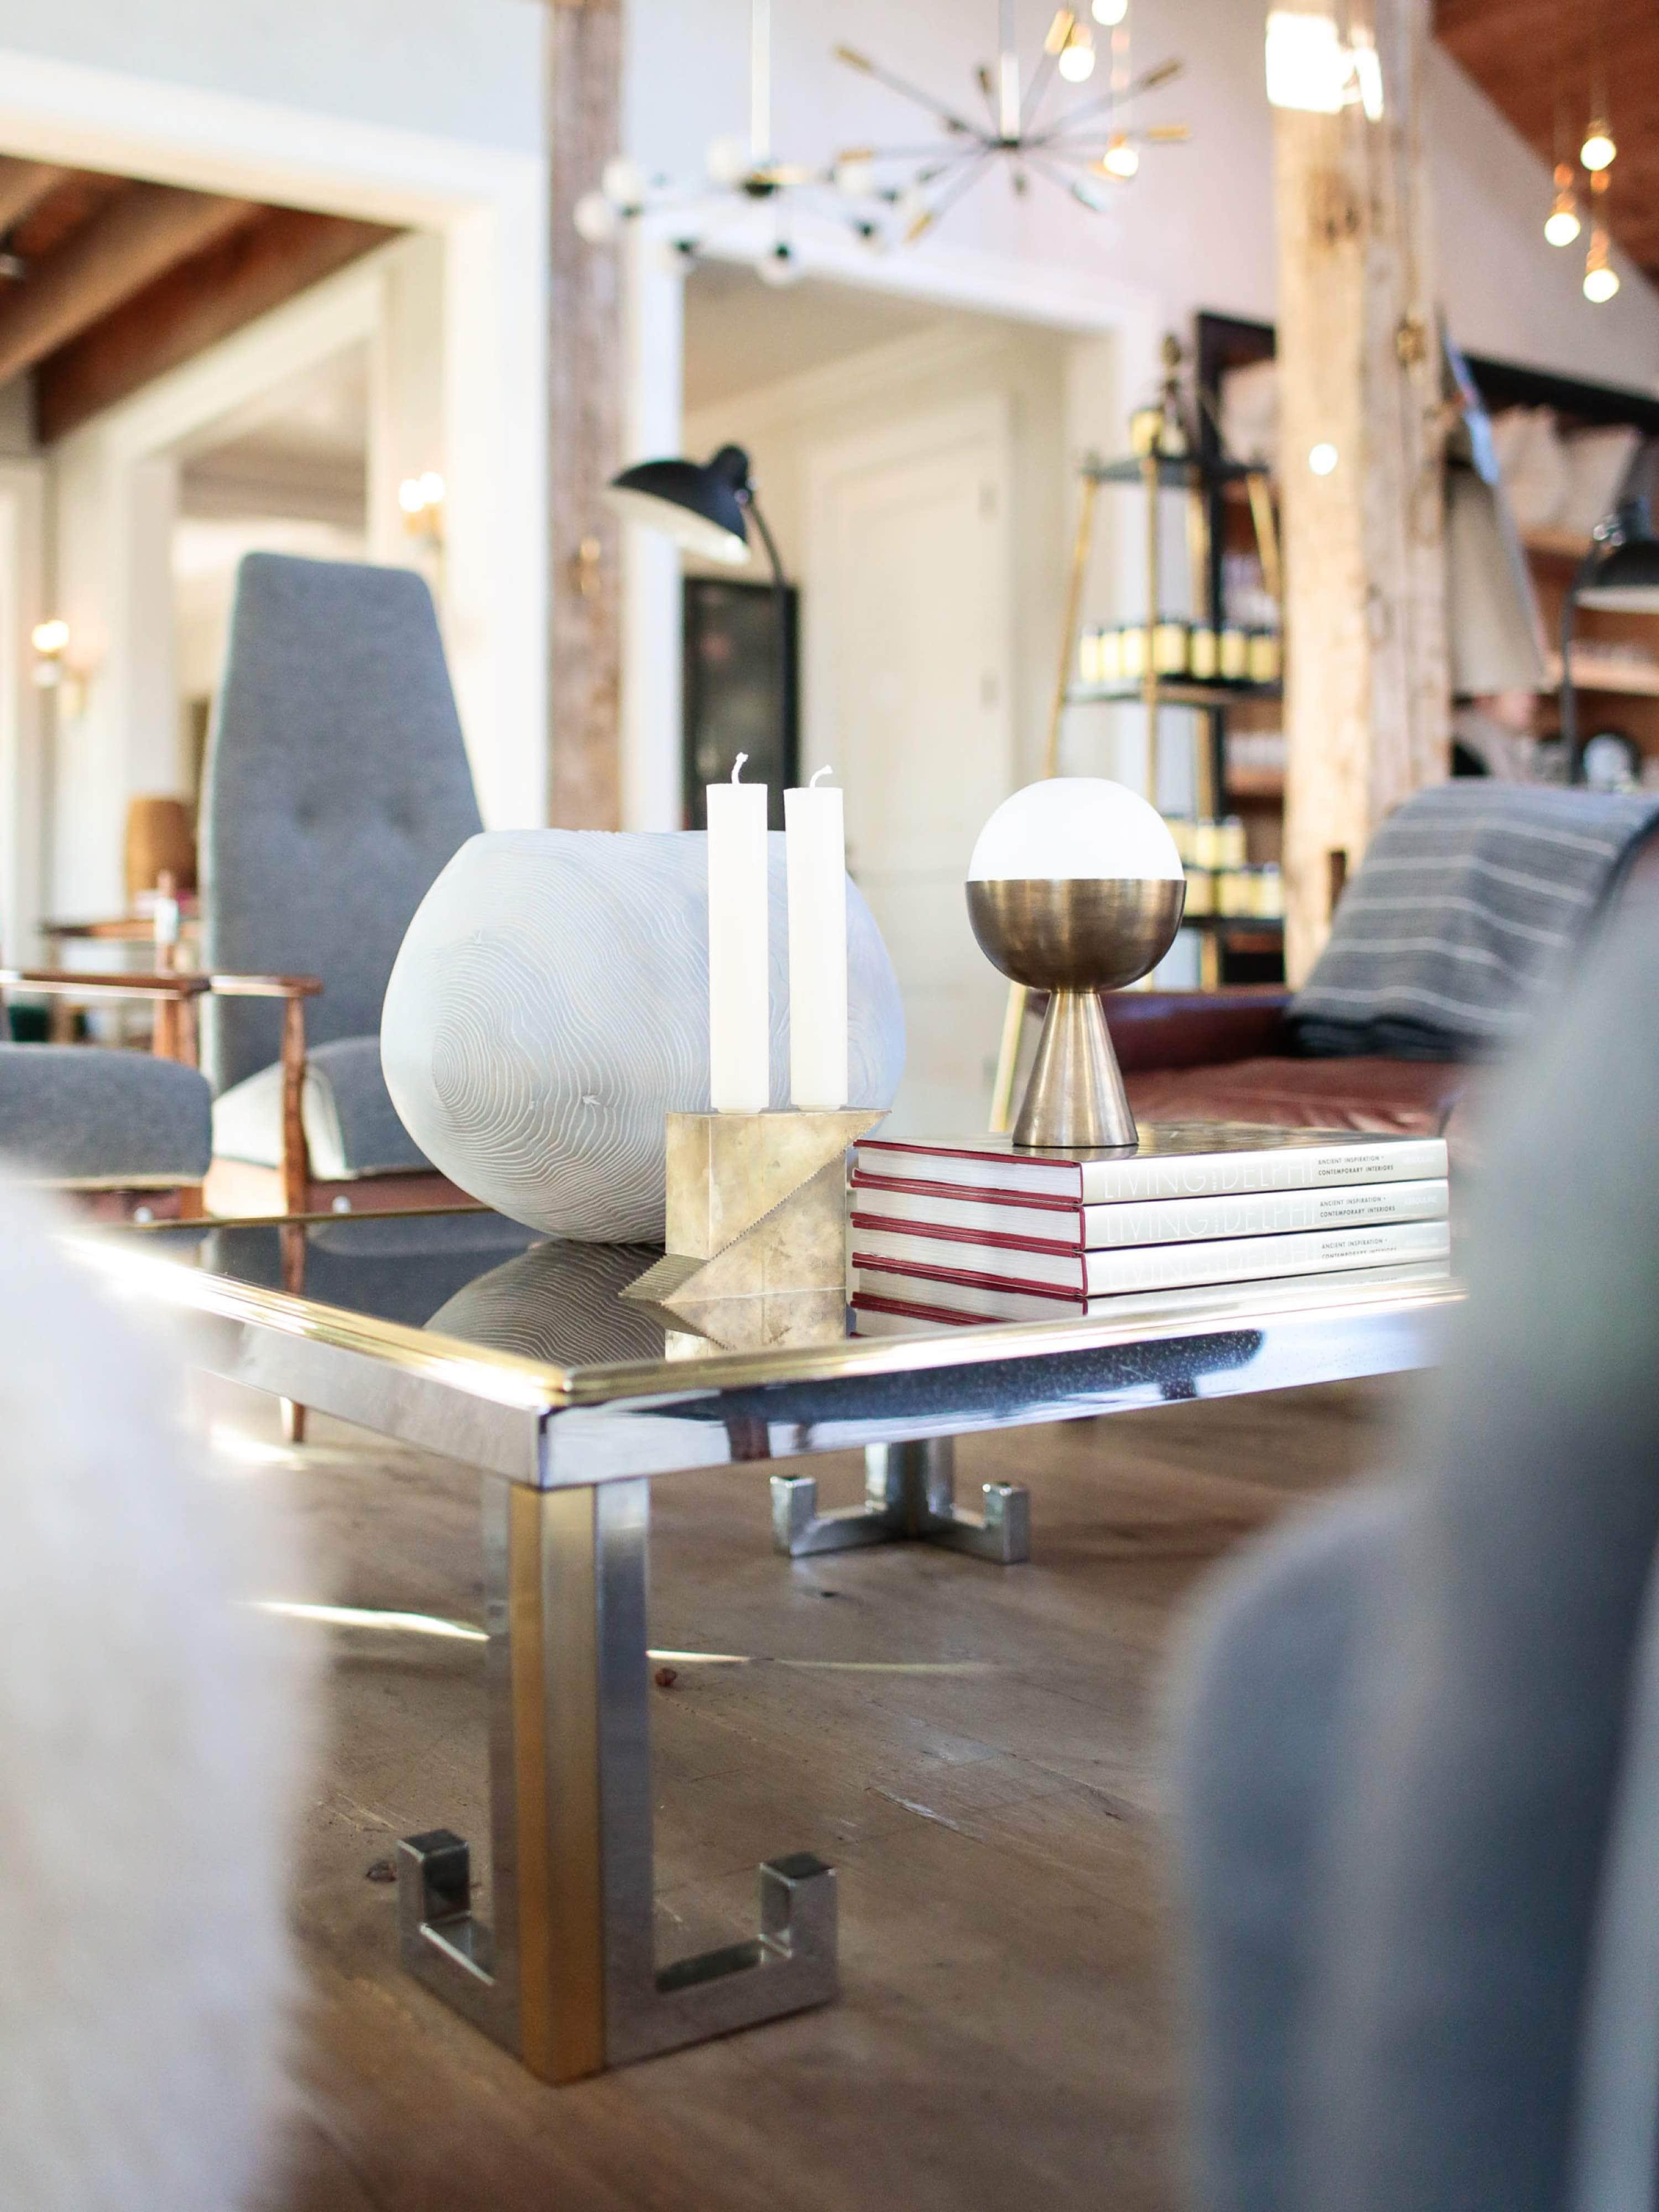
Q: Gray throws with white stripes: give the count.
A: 1